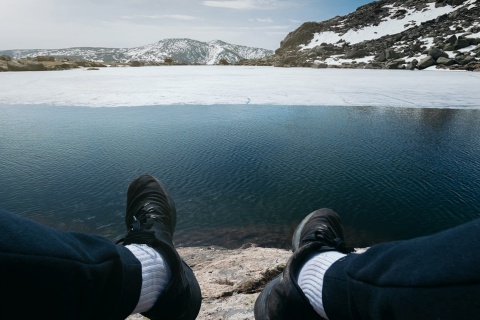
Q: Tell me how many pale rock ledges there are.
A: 1